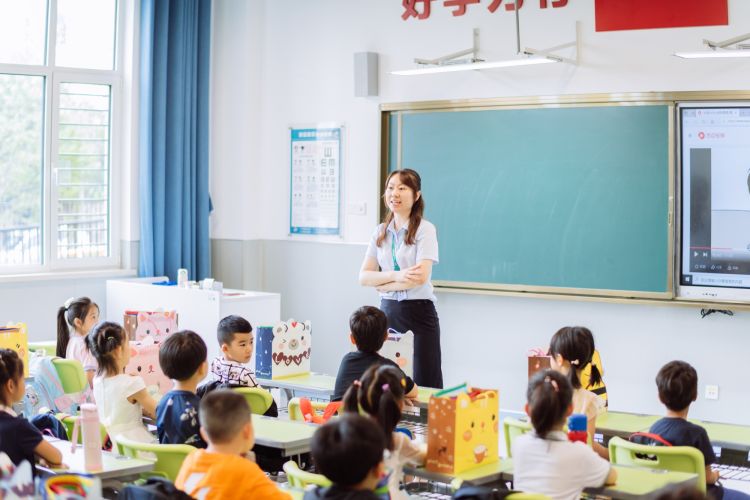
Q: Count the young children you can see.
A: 12